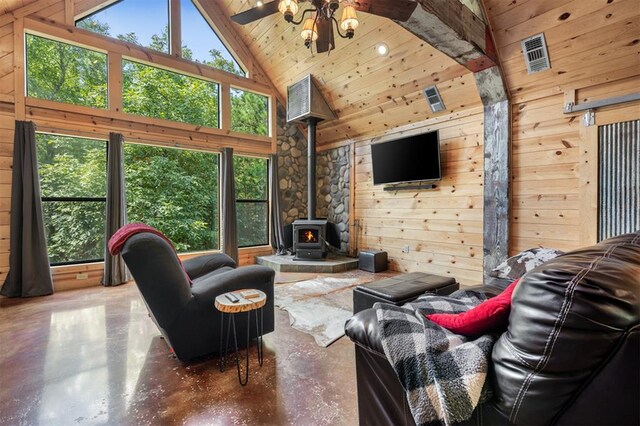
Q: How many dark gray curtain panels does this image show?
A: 4